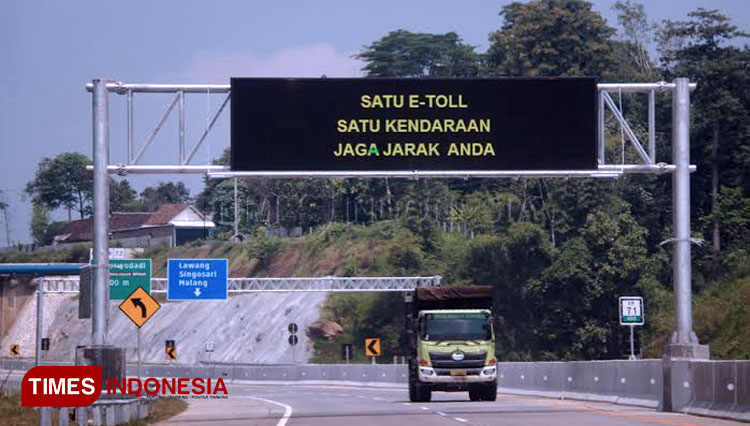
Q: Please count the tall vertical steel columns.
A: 2